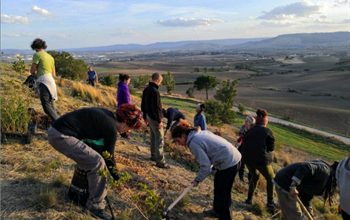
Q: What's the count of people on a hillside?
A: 12